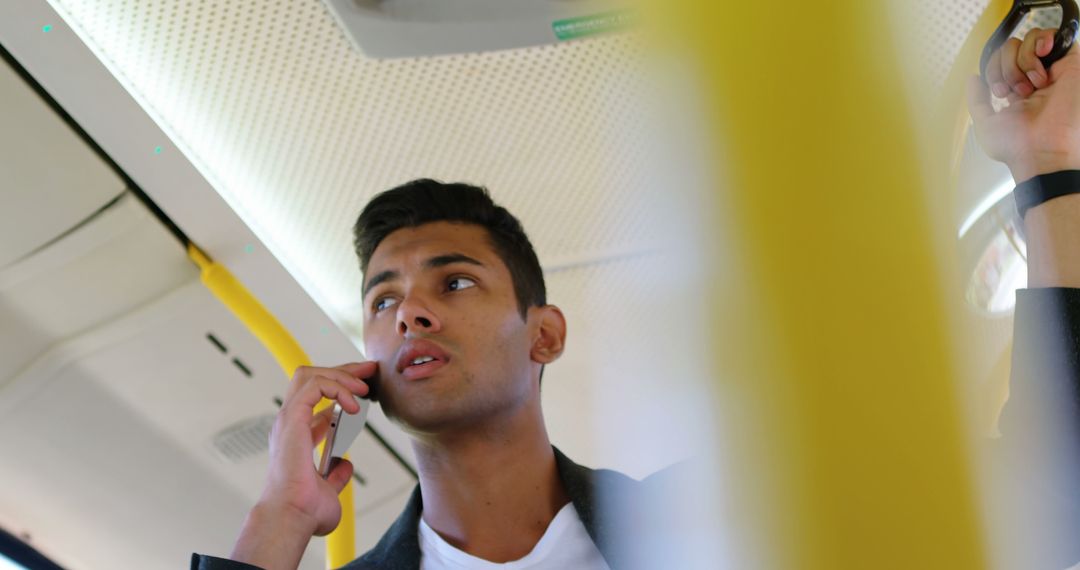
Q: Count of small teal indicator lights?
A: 4